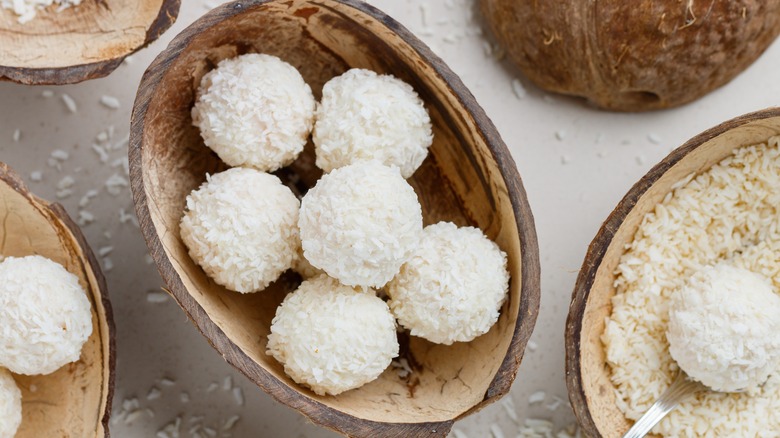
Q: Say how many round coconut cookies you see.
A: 9